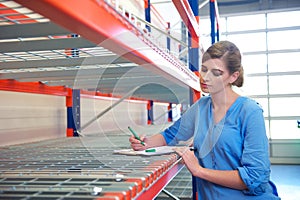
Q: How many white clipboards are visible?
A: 1